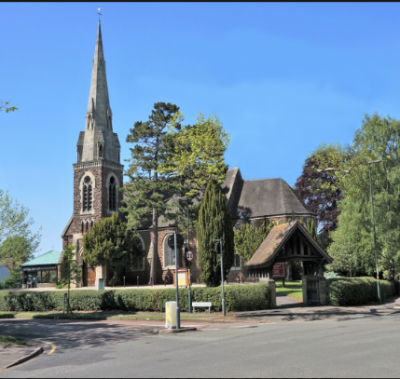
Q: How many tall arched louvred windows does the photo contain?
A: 2